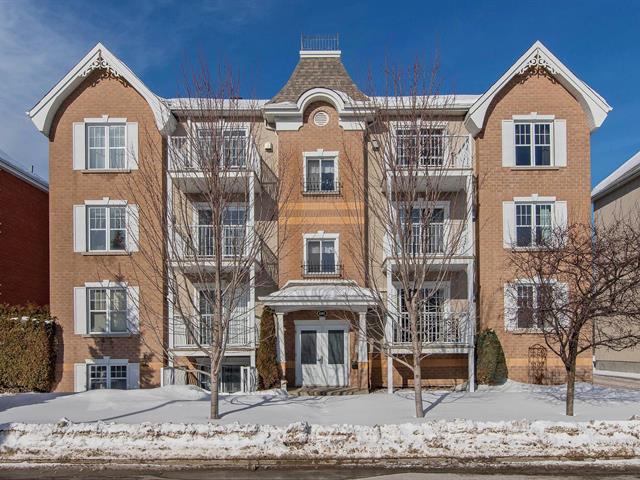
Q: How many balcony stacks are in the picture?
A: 2